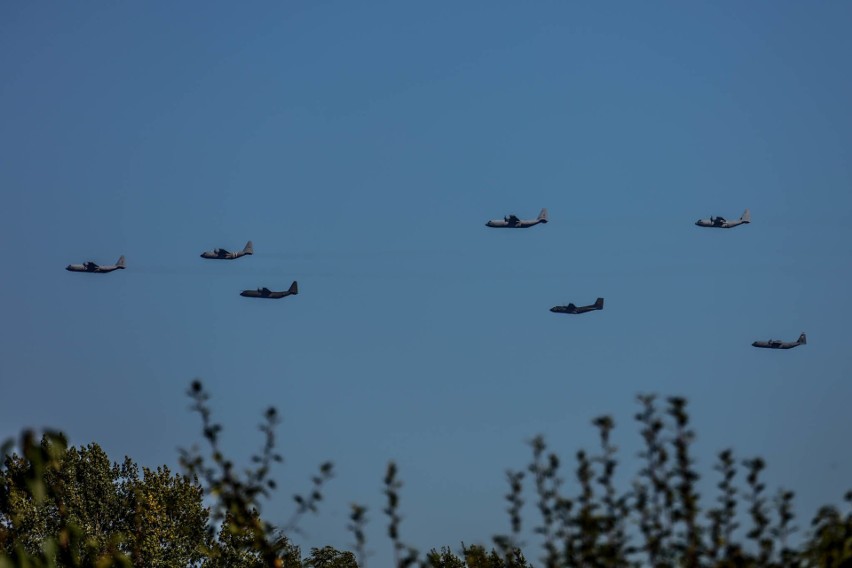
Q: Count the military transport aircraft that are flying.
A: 7